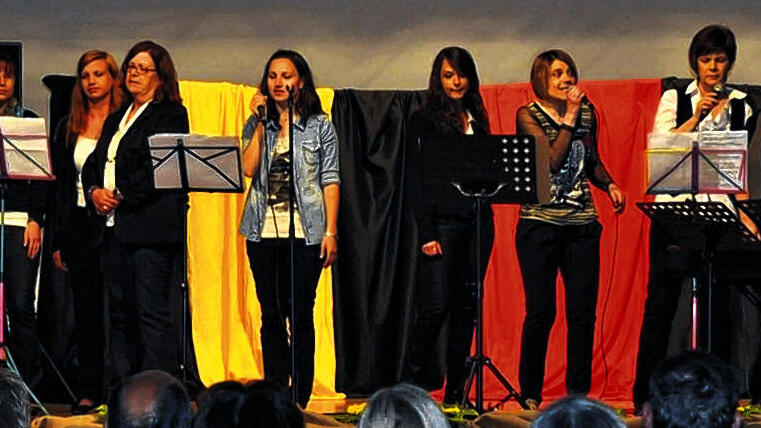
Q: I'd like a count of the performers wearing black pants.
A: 7